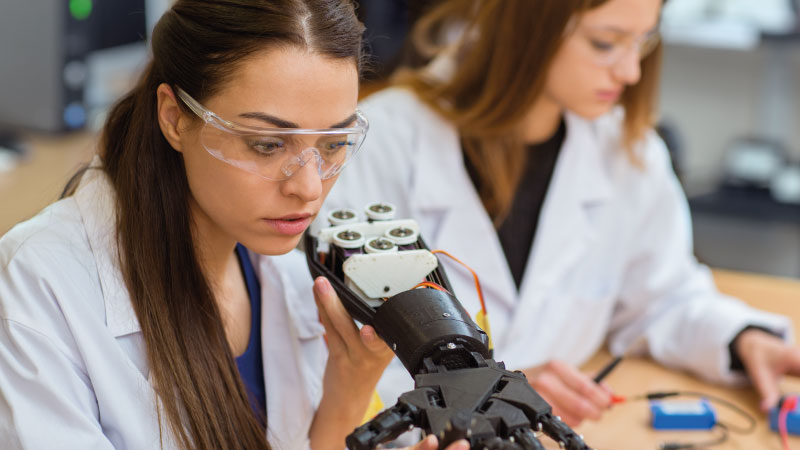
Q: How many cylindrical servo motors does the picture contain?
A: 5